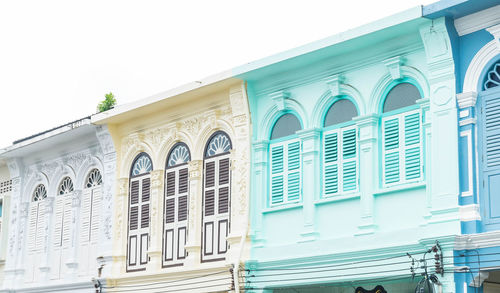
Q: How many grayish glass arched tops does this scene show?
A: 3